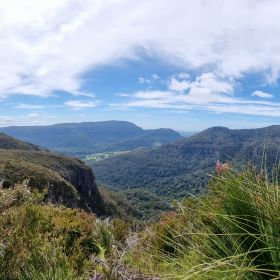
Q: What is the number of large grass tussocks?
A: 1